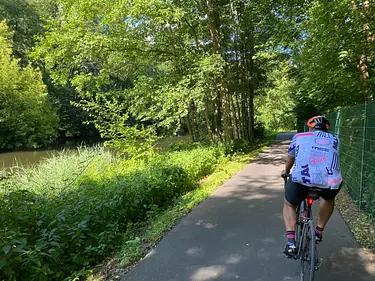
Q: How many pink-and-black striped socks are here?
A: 2